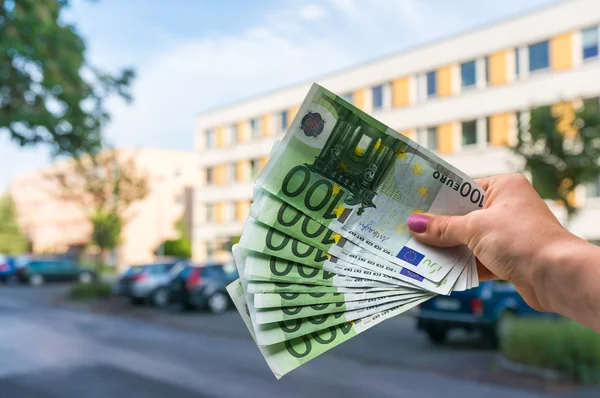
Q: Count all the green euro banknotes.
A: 9